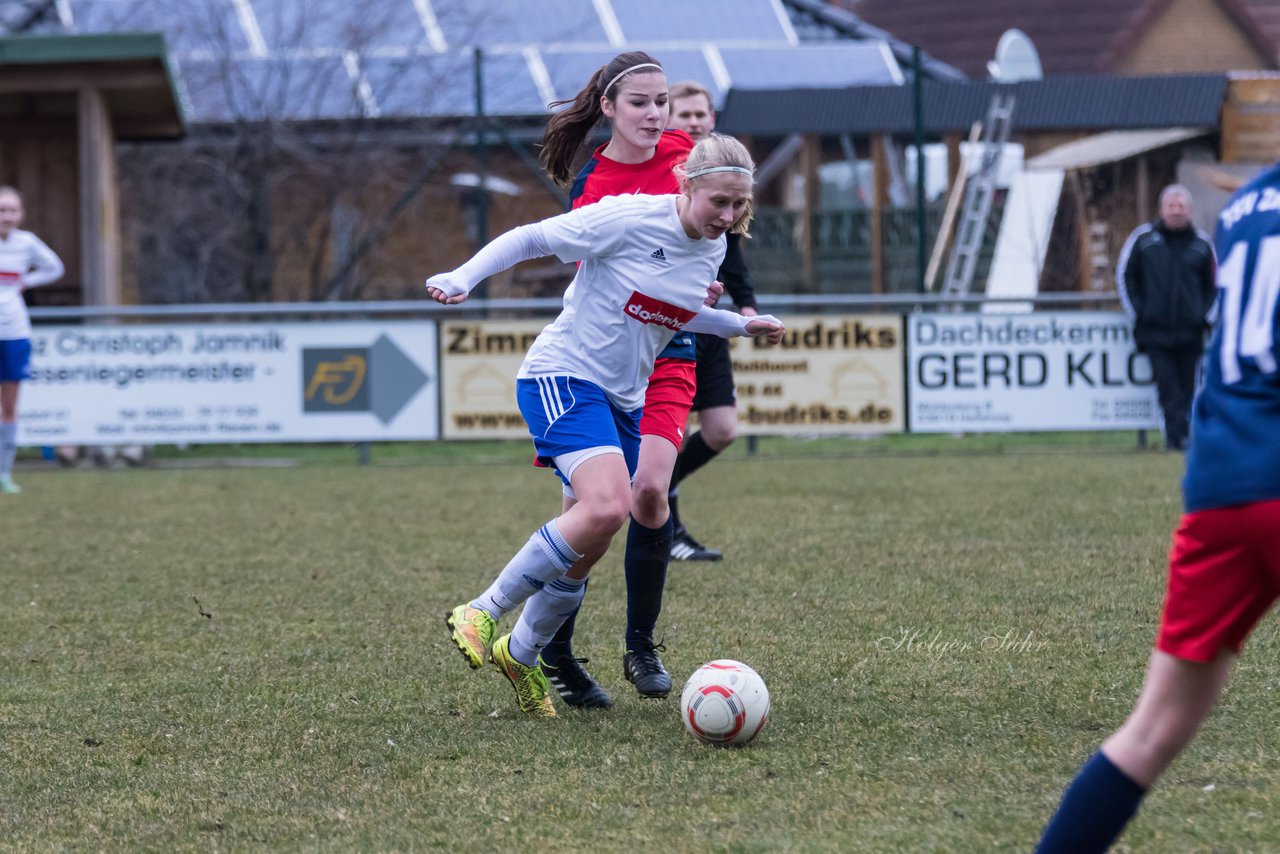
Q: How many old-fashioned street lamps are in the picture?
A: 0